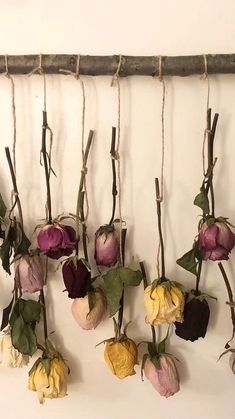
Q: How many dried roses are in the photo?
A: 13